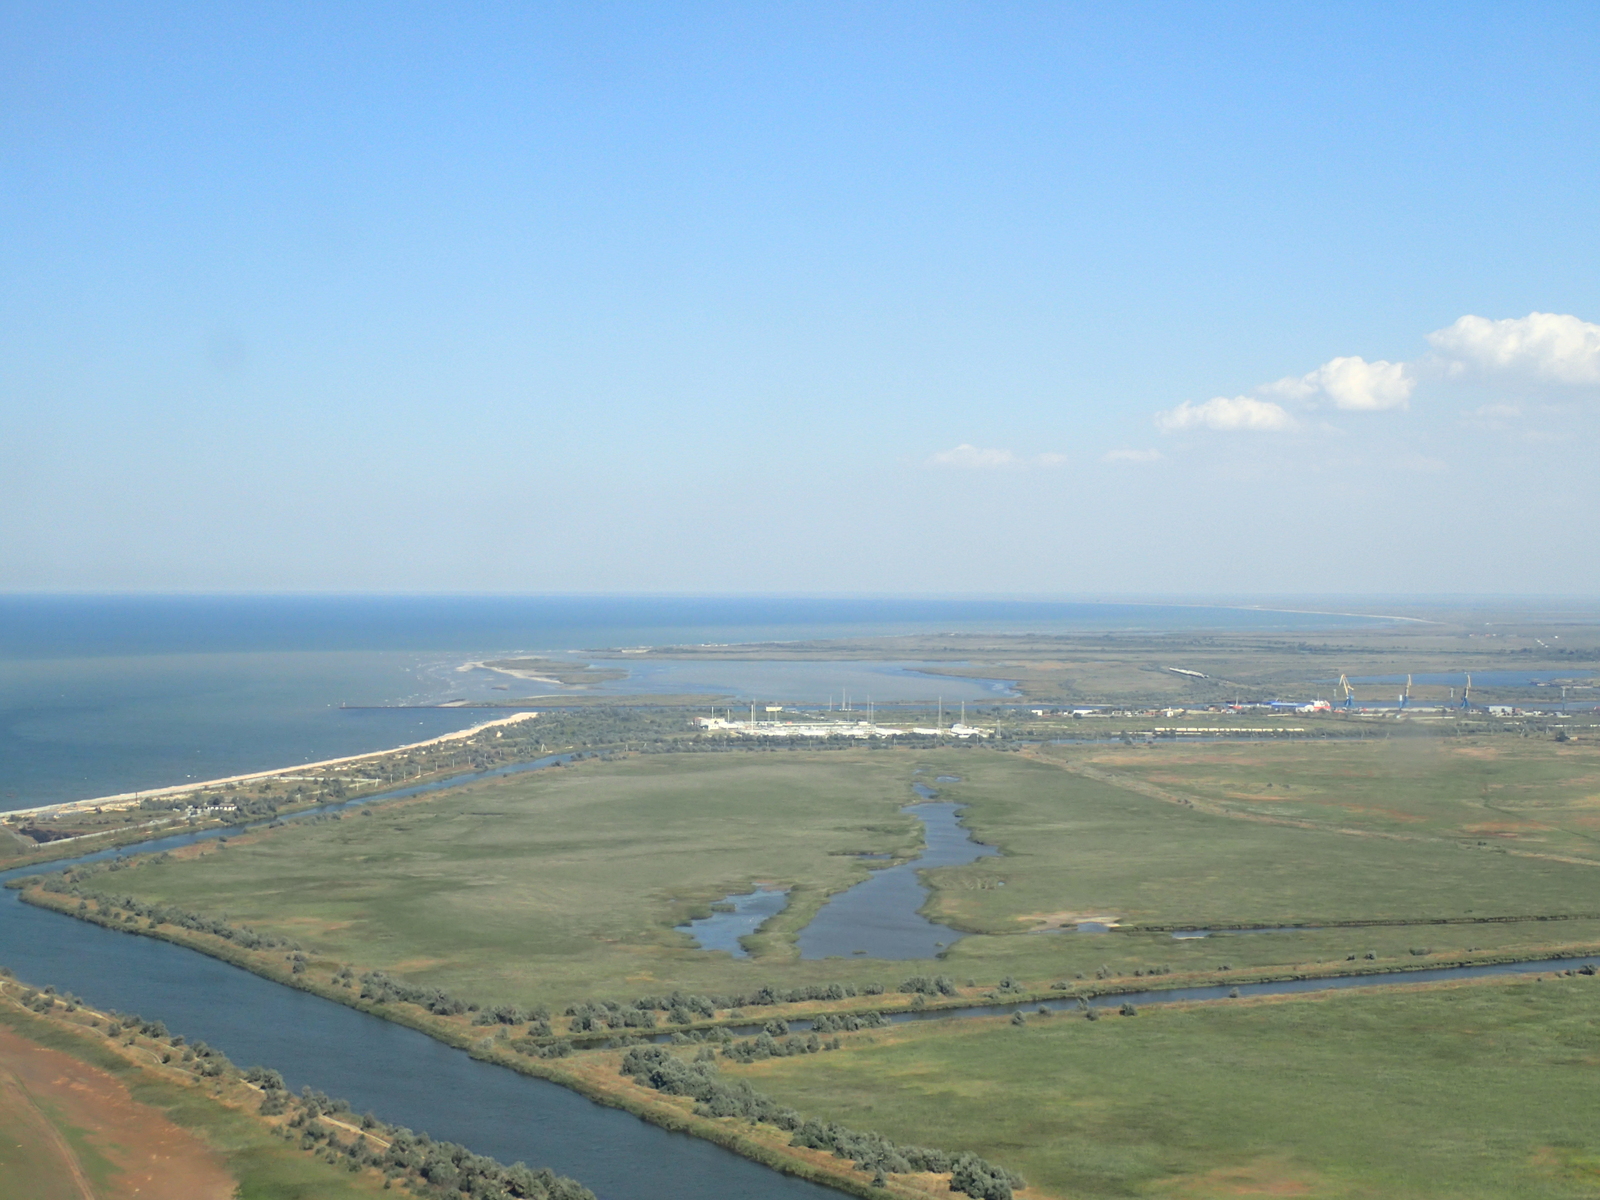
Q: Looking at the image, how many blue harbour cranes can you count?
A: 3